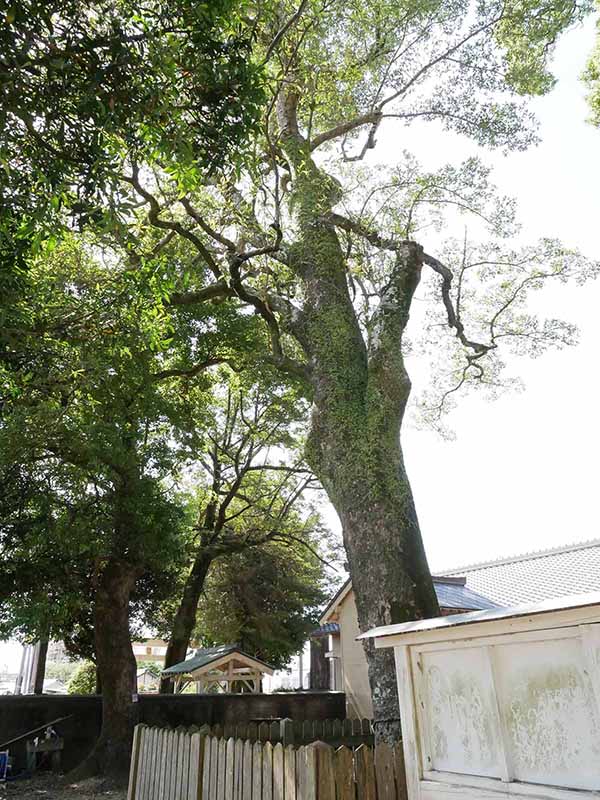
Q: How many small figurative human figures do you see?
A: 0